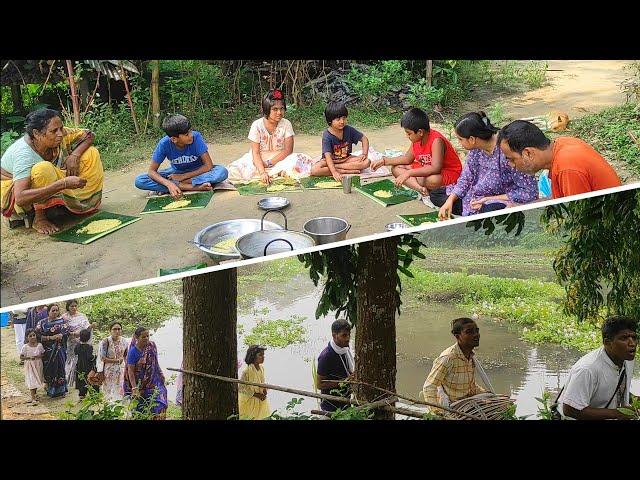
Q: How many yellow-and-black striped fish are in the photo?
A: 0